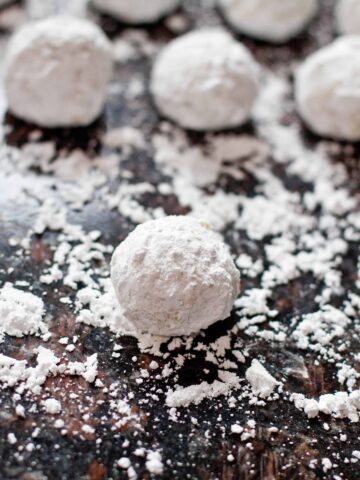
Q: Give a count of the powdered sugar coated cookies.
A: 7